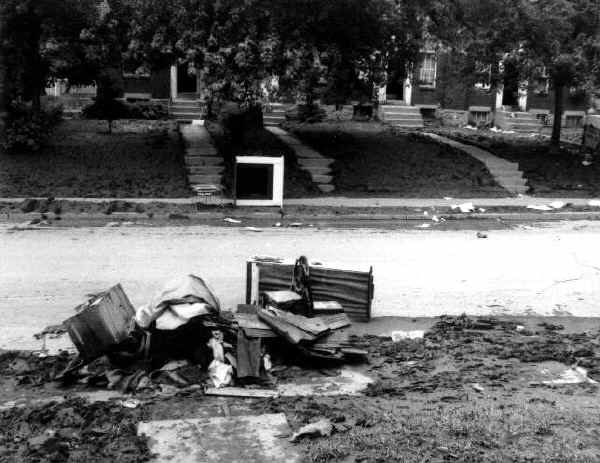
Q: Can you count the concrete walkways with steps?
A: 3